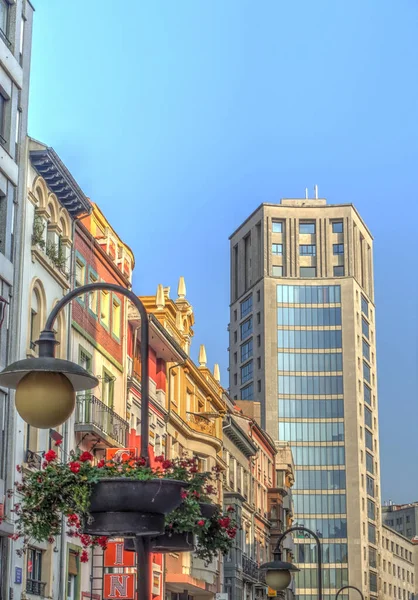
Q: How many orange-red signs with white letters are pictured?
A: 3